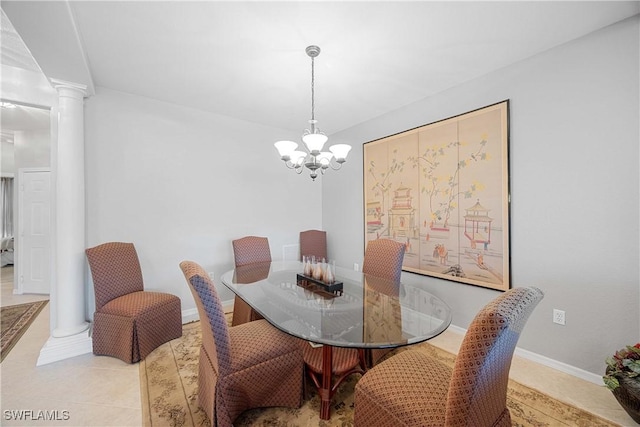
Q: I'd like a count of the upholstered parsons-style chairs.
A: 6